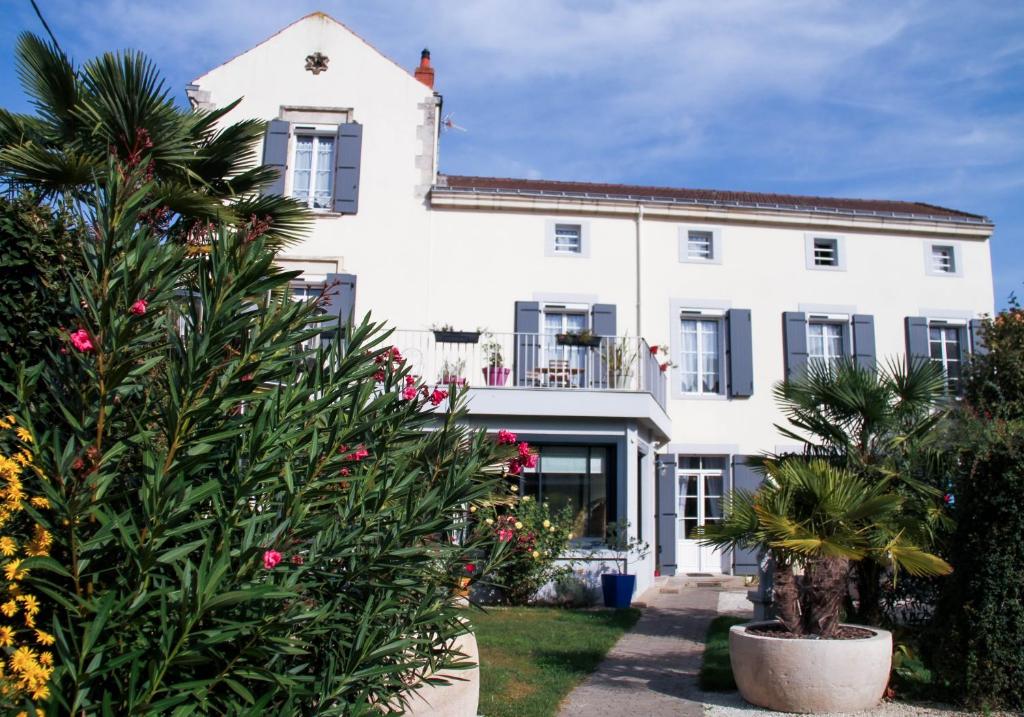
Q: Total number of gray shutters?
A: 12